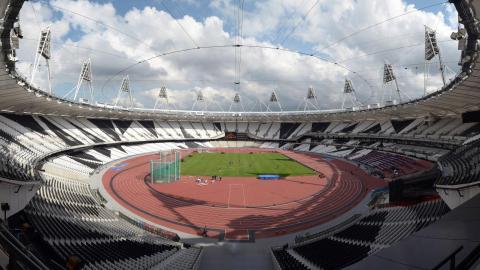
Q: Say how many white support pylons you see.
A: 11